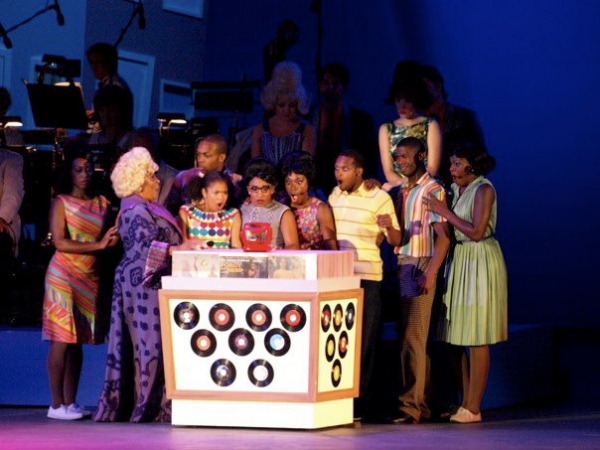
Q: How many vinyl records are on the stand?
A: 15